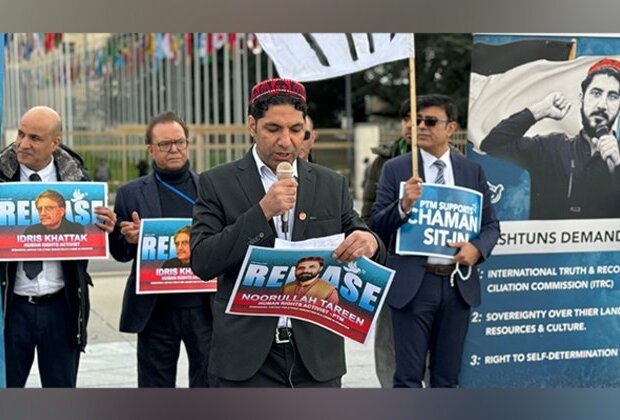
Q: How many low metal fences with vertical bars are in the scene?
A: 1